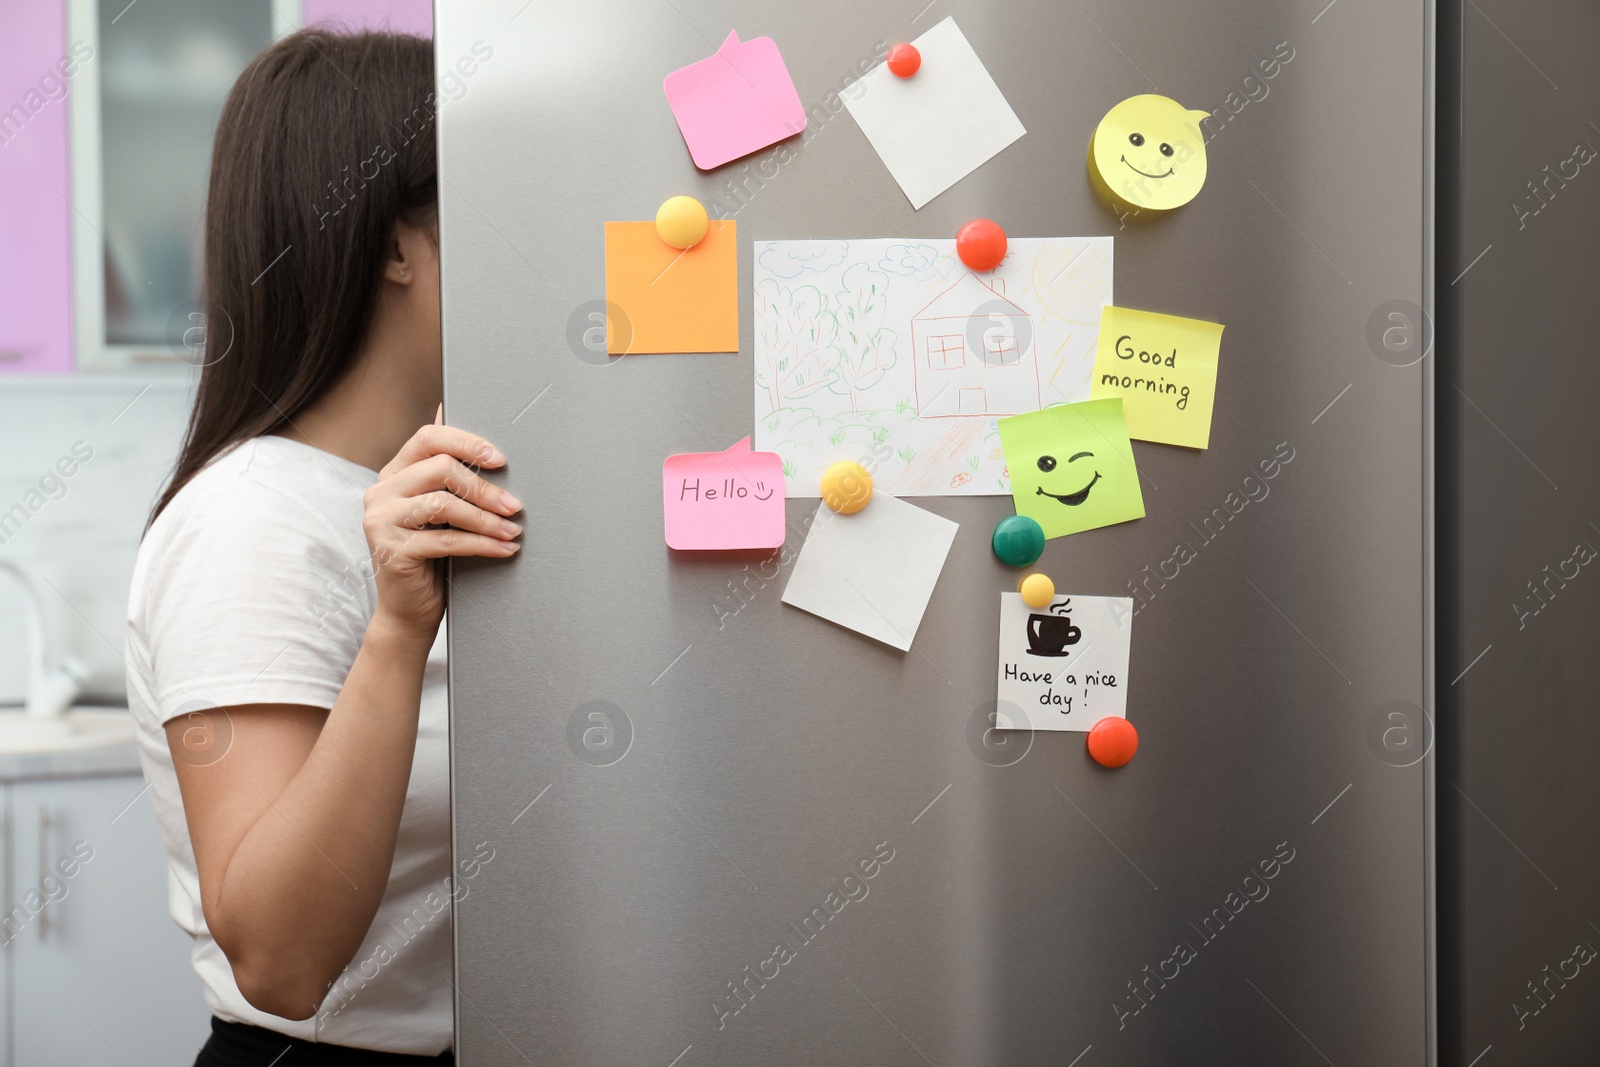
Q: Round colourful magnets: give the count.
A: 7